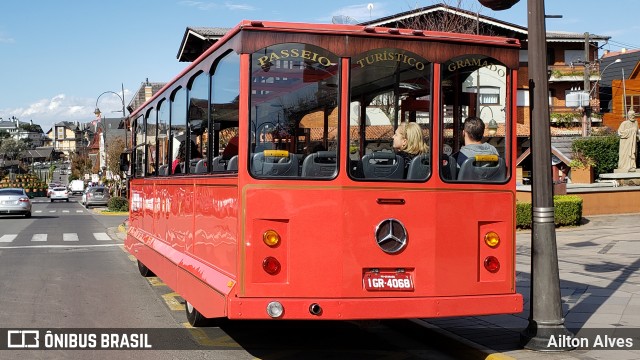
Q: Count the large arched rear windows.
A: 3